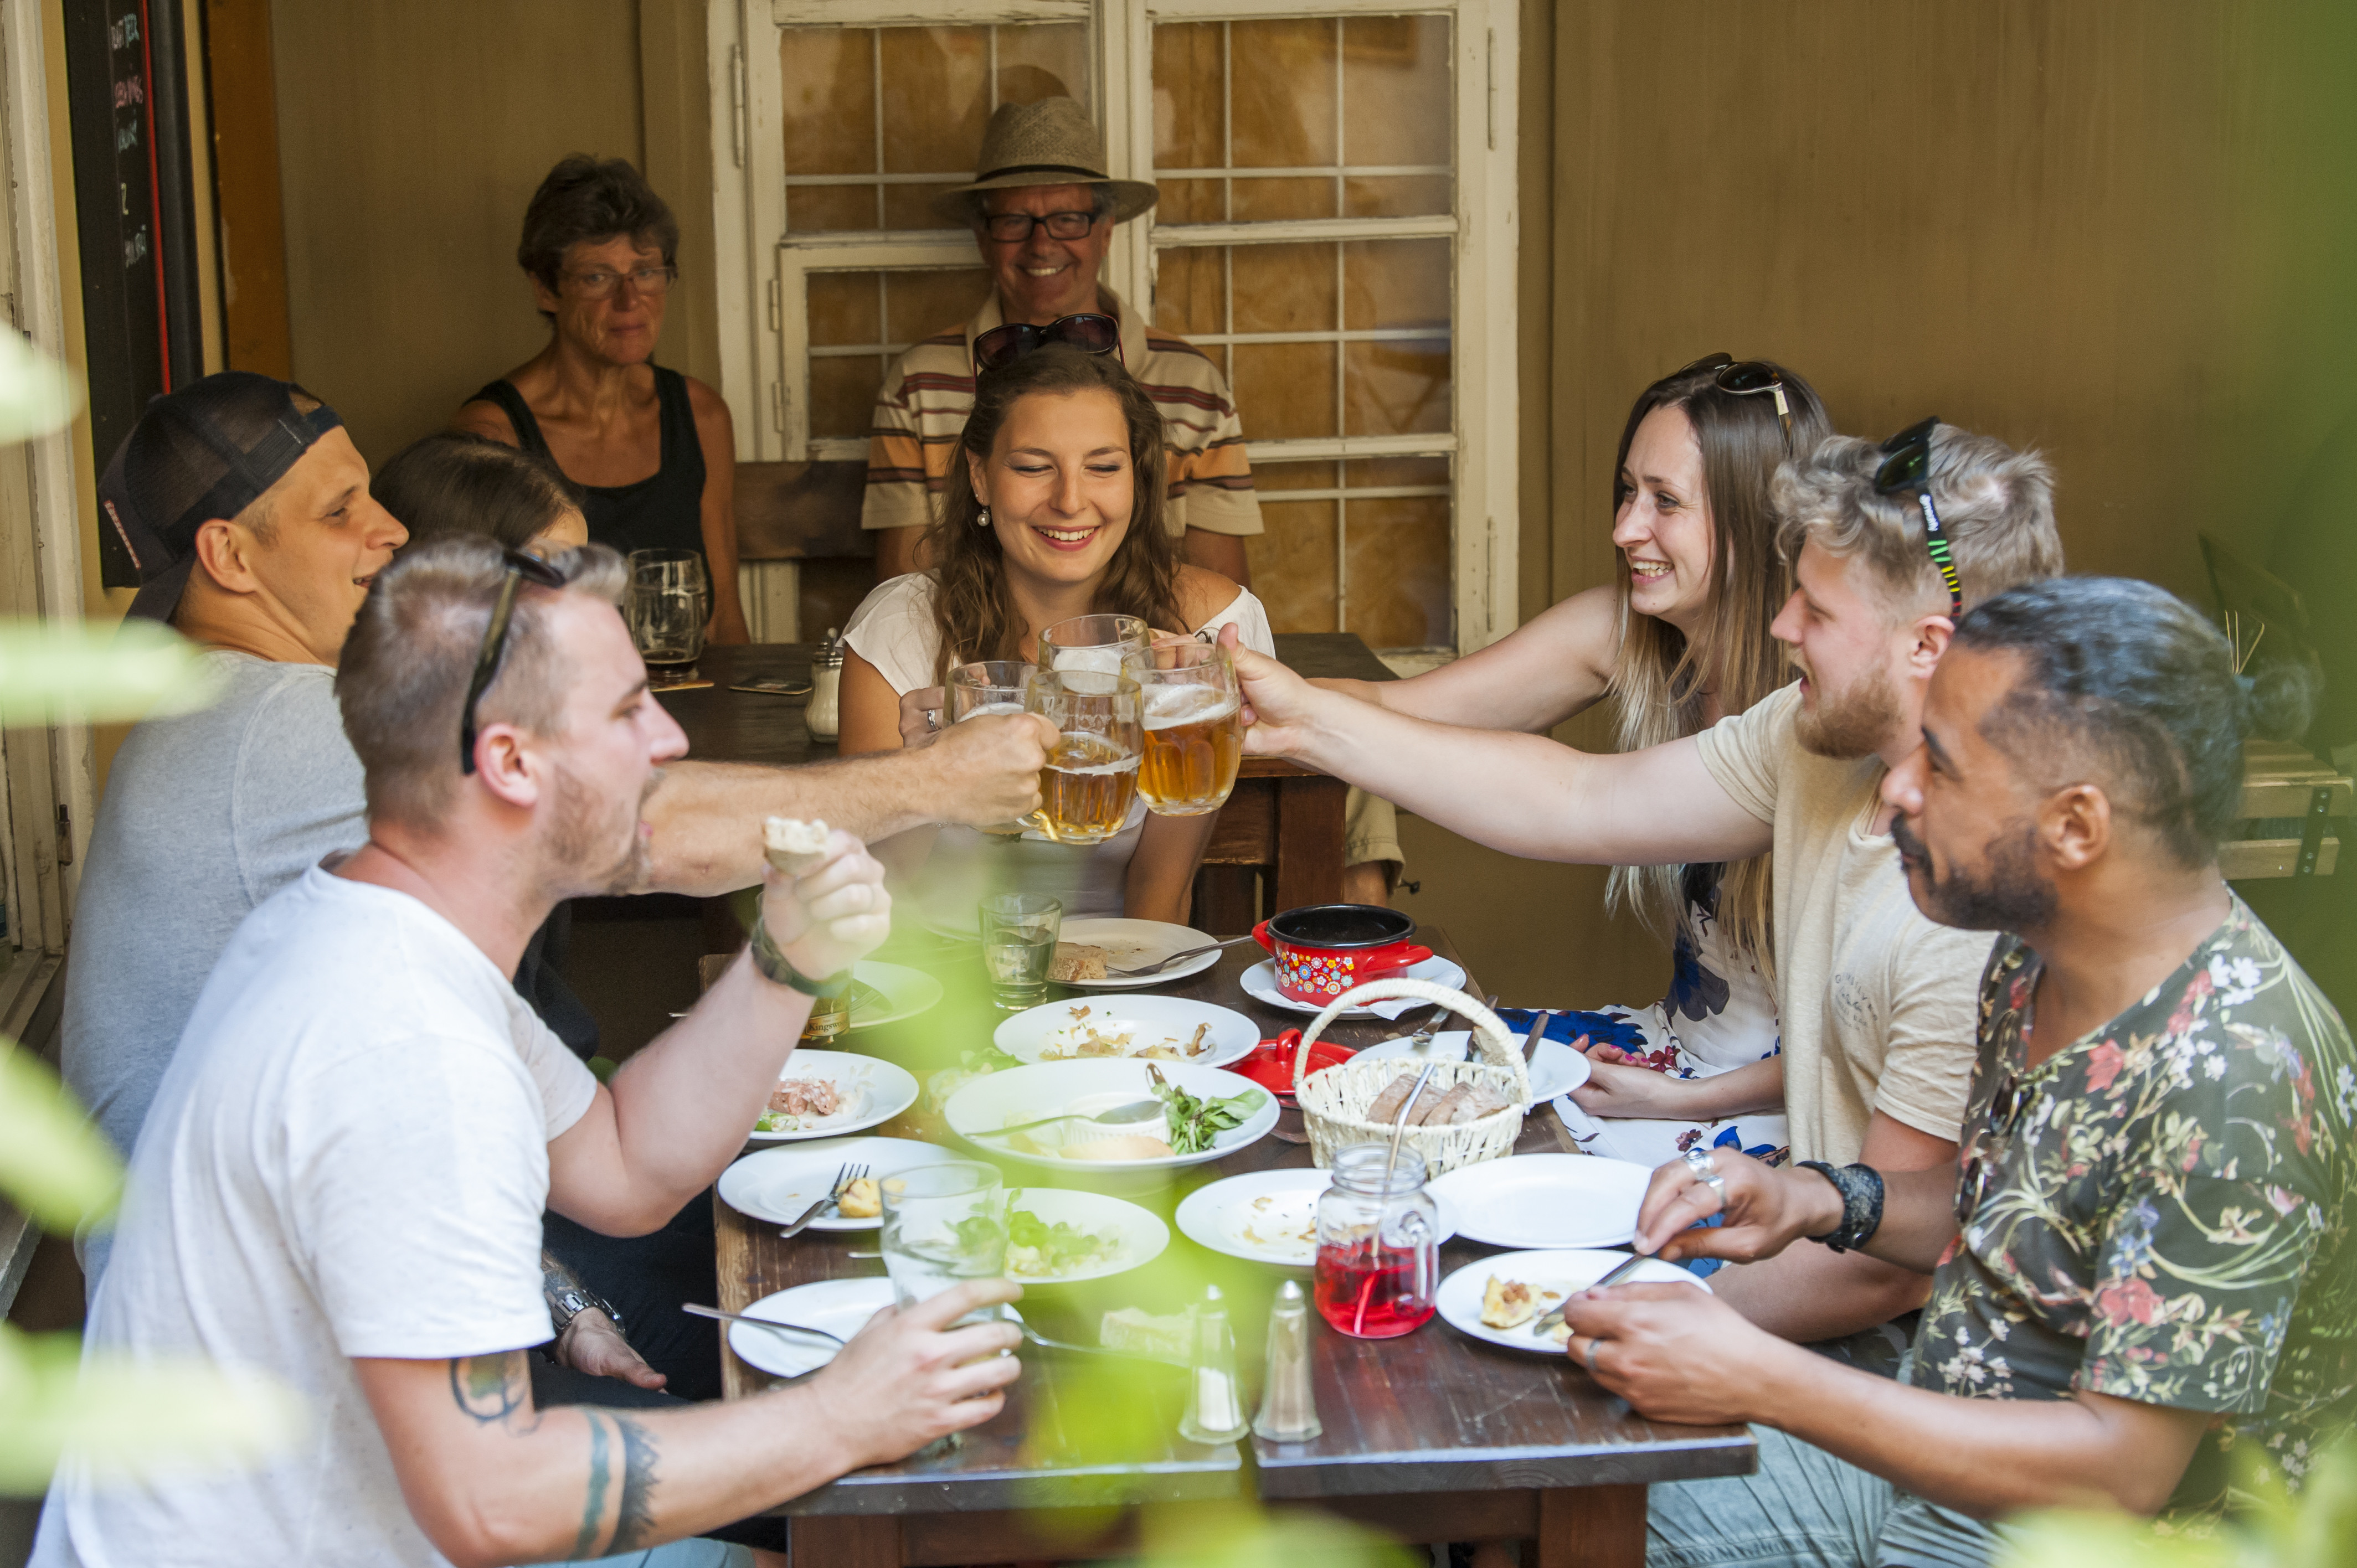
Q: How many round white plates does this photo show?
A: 13